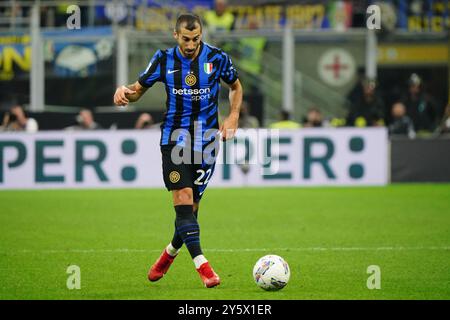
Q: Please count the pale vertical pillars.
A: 4